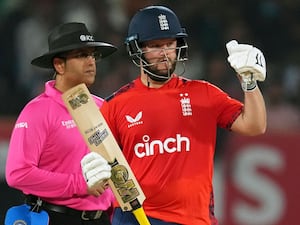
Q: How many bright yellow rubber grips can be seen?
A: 1